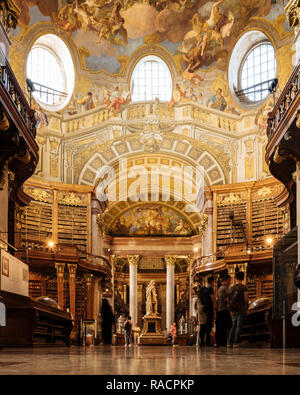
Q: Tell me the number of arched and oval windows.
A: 3